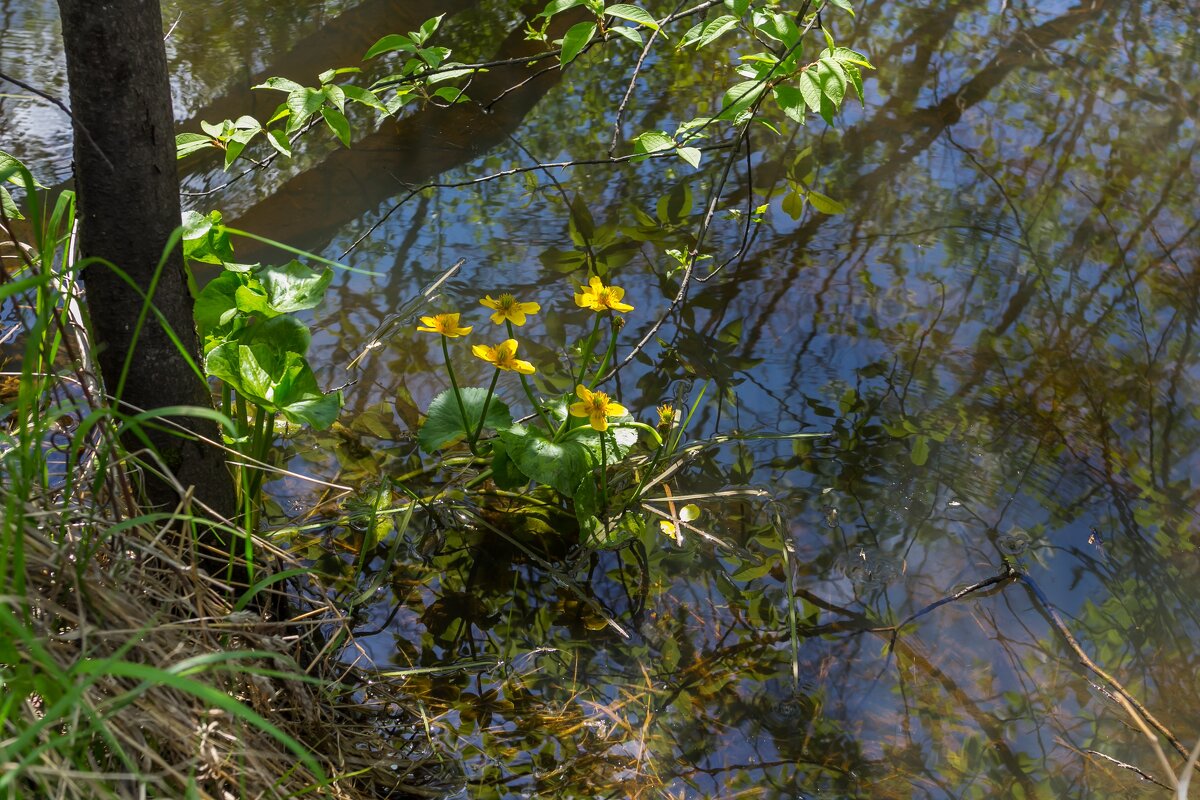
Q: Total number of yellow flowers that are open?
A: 5